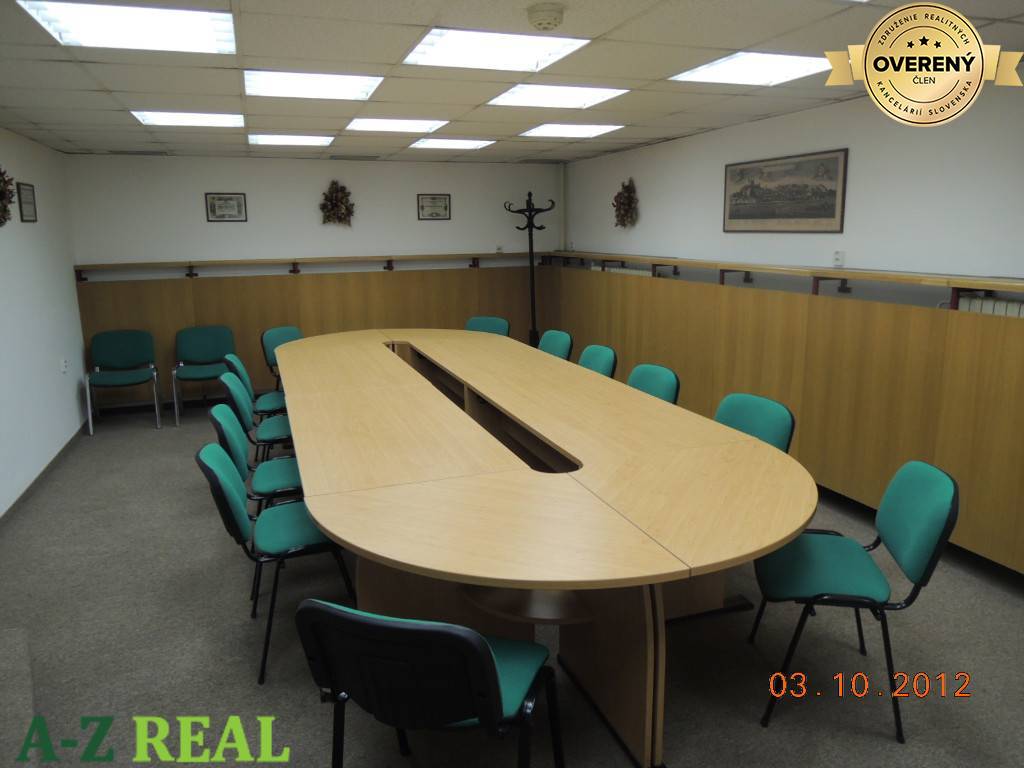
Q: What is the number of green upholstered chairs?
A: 14